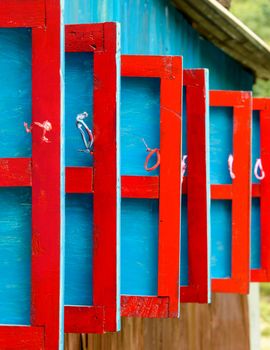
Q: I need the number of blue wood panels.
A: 12